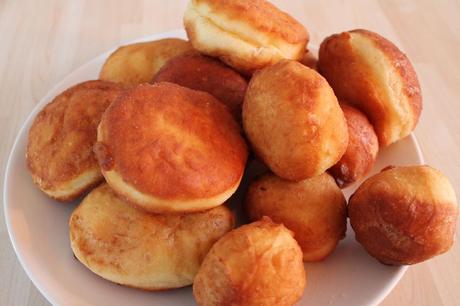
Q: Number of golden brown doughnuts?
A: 13